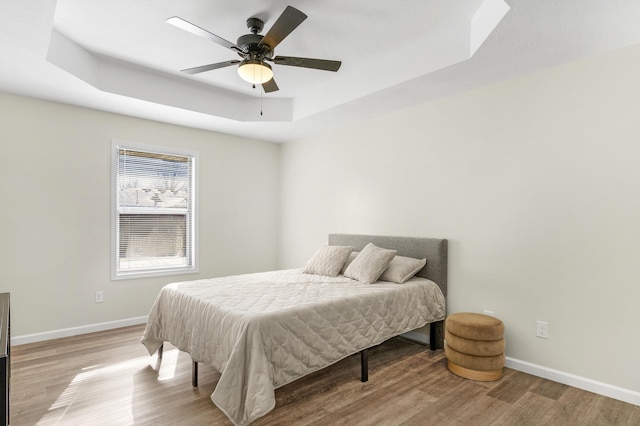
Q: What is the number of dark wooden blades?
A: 5